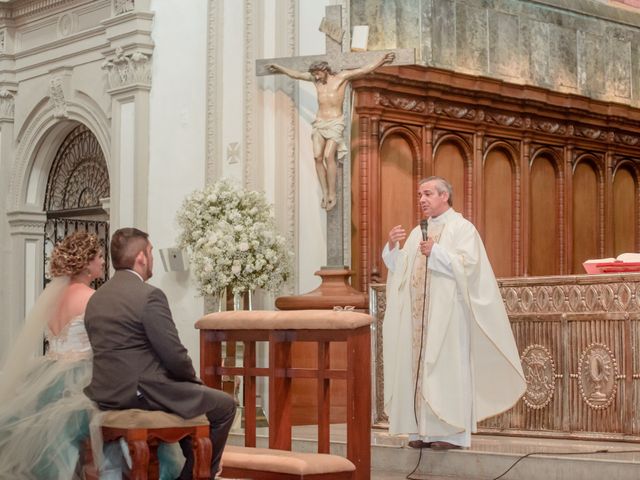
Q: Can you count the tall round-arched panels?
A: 6